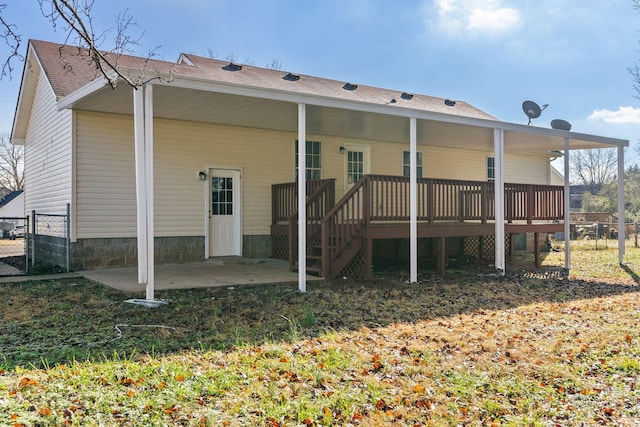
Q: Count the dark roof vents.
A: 5